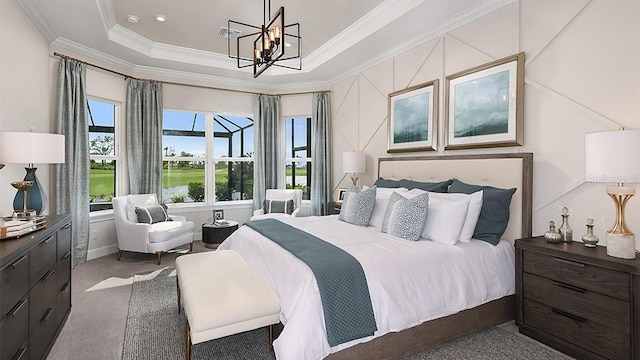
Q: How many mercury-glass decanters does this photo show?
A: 3